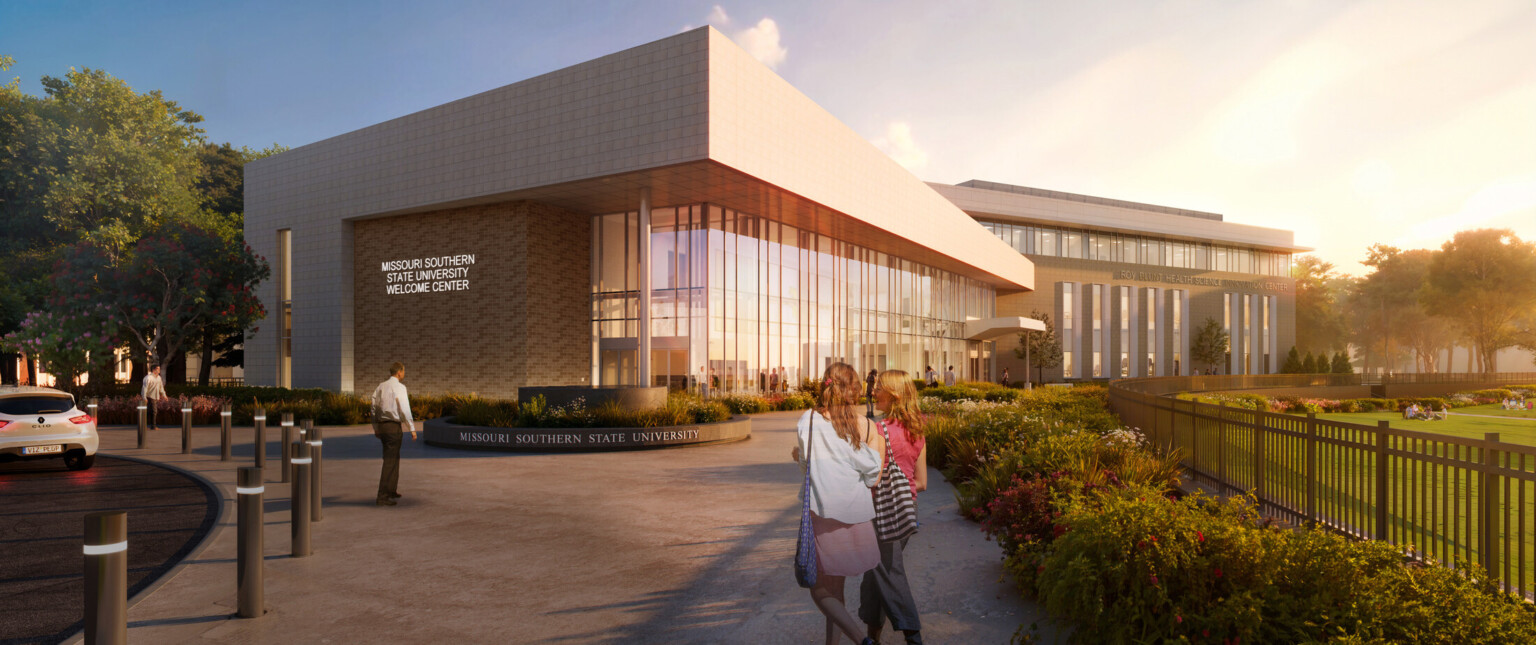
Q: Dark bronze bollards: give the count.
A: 11